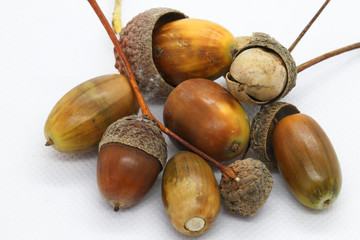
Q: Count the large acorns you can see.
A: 6